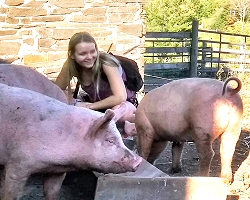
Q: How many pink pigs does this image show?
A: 4